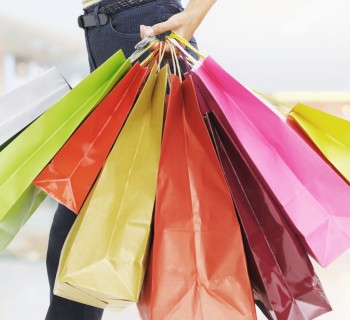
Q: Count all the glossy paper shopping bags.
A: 8